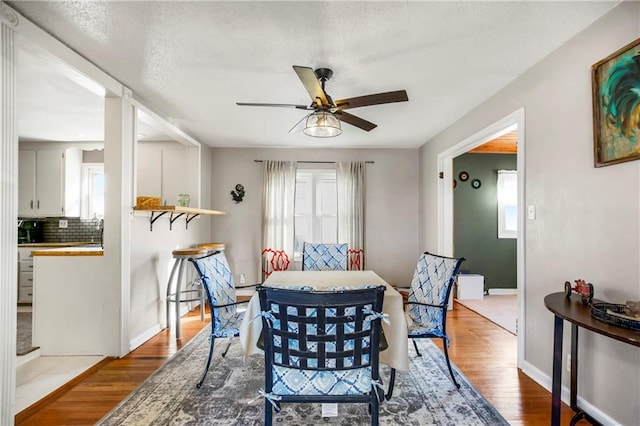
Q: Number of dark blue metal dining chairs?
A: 4